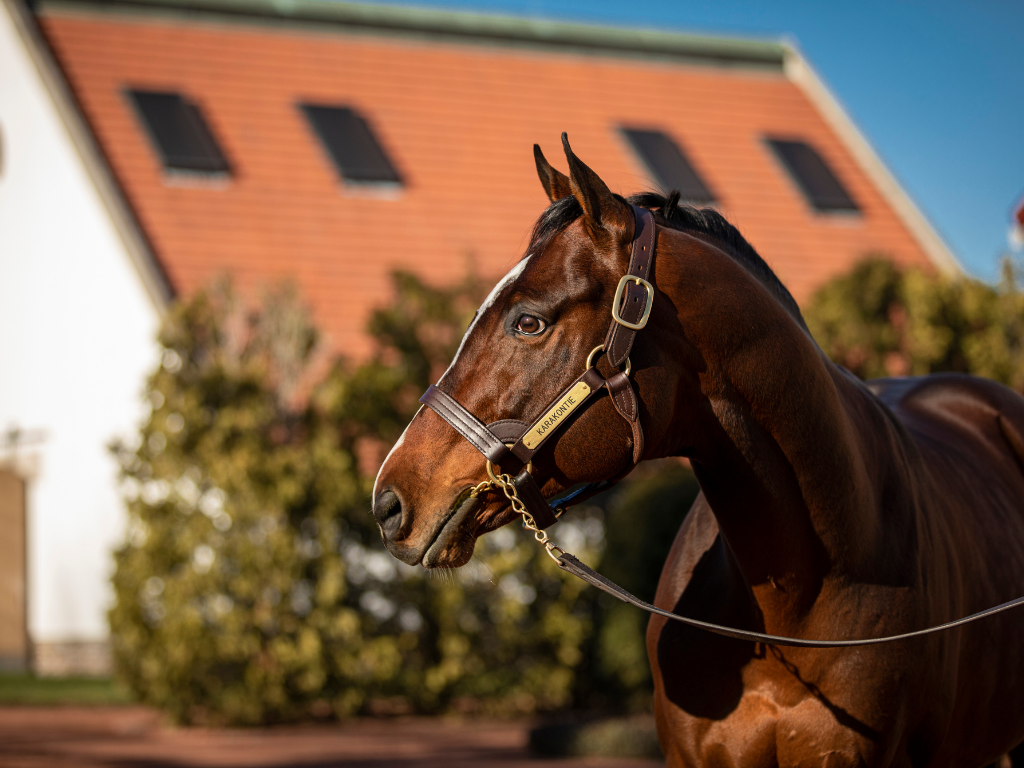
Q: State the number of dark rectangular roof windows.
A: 4